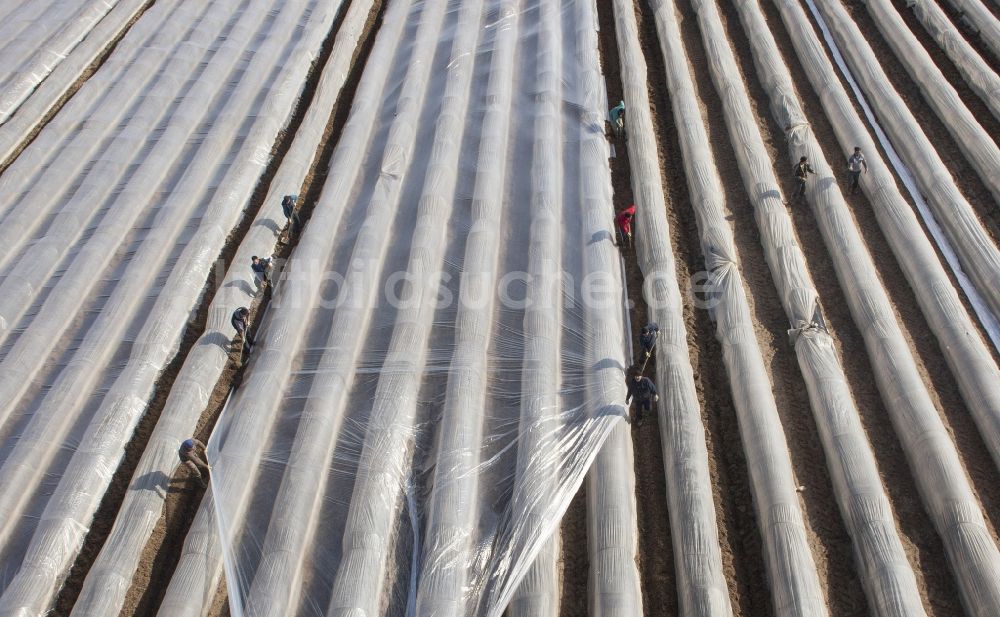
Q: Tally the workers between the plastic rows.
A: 10